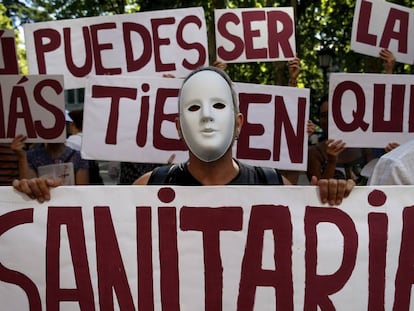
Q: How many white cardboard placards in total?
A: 8